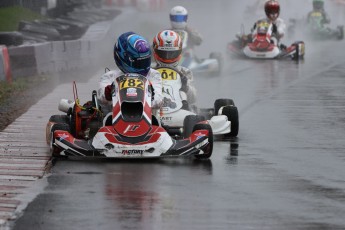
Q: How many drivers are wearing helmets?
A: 5